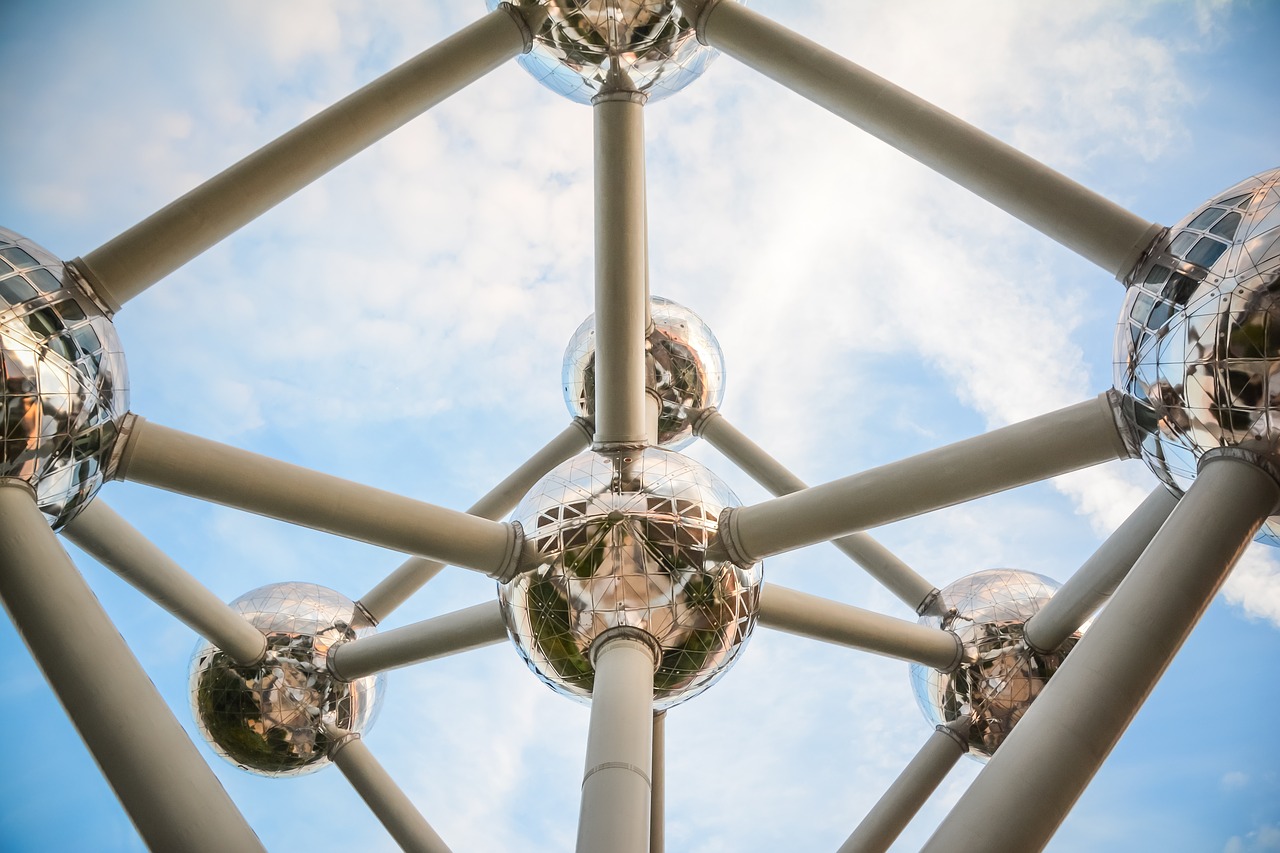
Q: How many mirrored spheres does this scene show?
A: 7